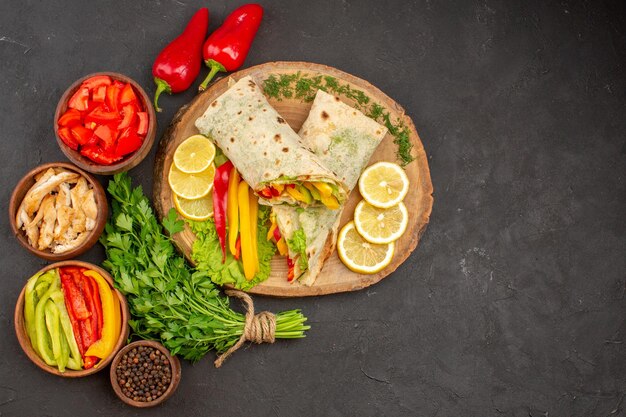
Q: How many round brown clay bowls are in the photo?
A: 4